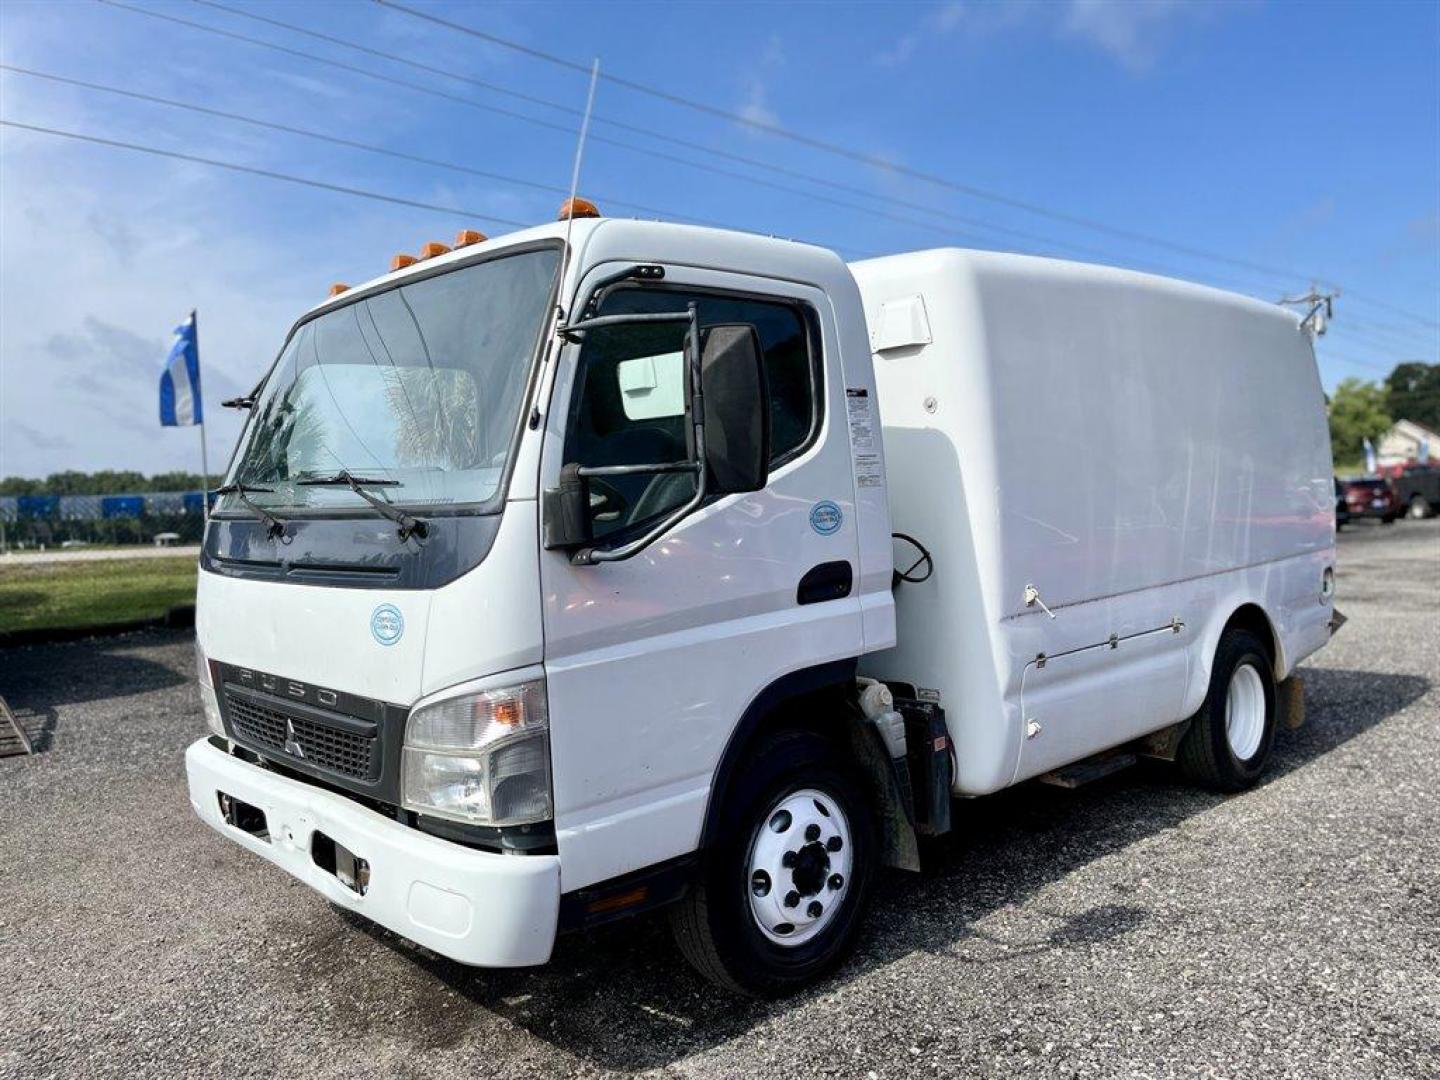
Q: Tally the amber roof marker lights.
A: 5